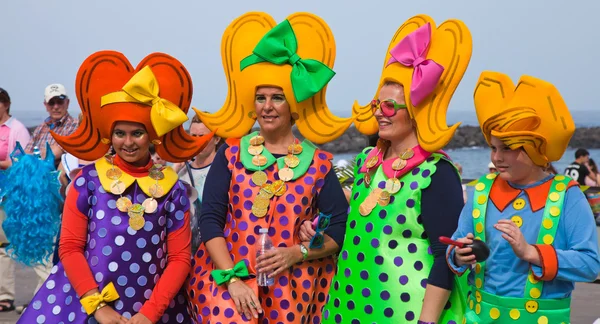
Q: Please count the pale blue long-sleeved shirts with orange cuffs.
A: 1